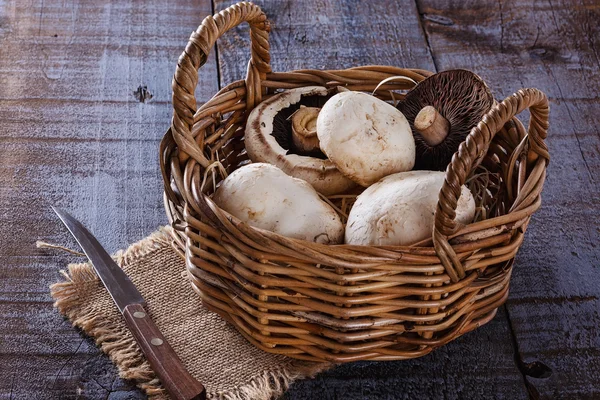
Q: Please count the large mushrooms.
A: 5